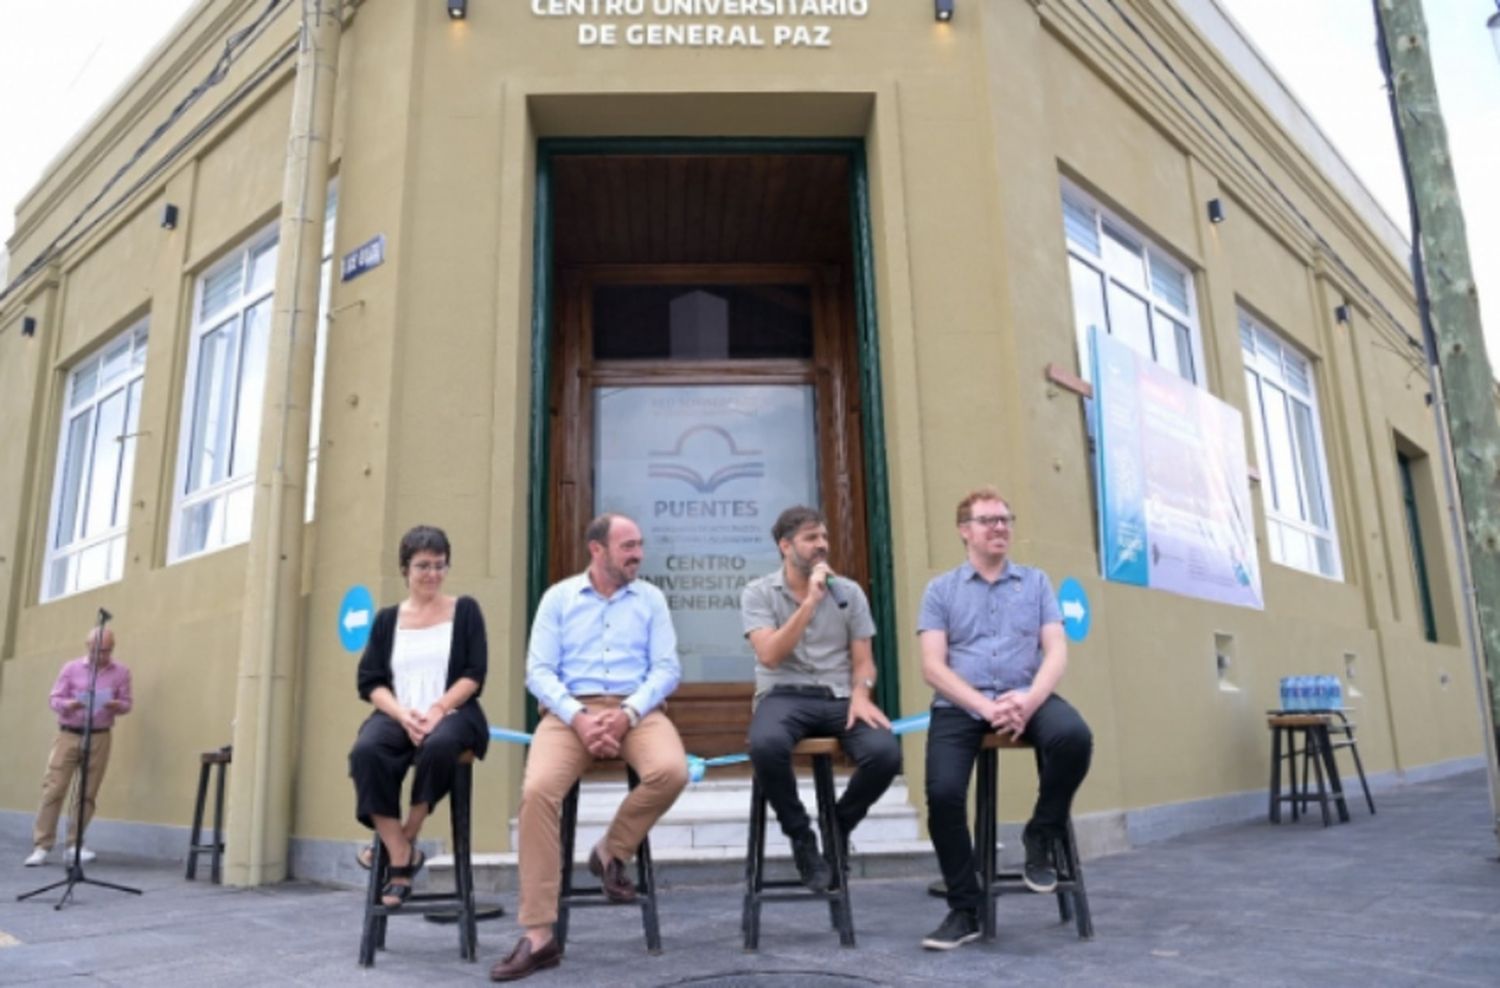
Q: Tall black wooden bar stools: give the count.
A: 6